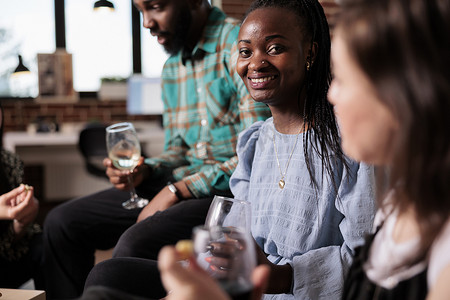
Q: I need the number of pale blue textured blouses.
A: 1